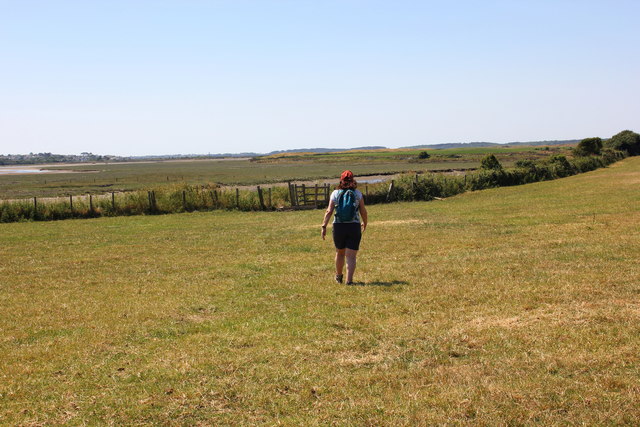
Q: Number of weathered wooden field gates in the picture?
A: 1